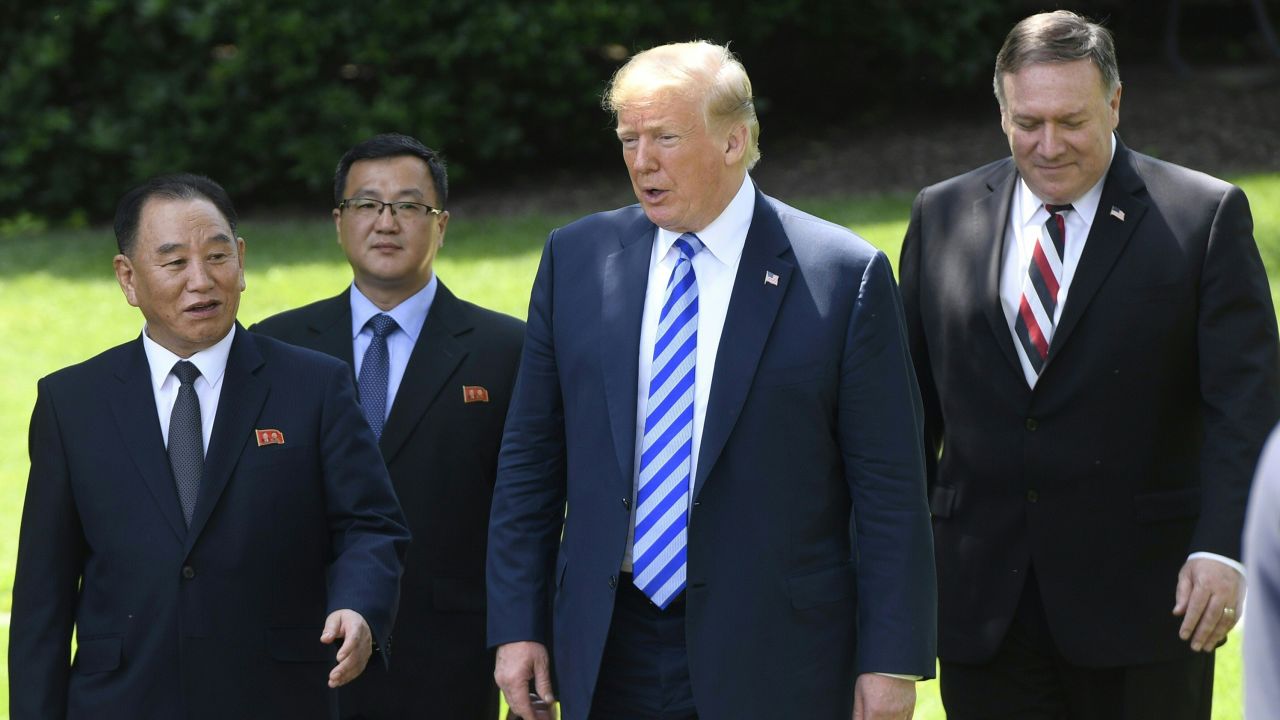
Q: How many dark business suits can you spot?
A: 4